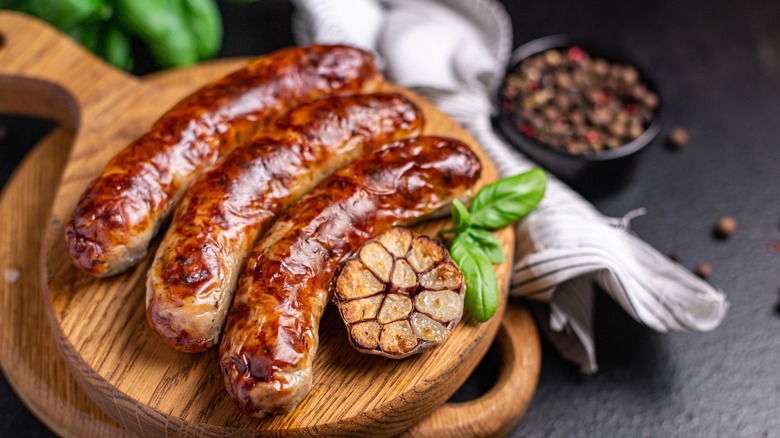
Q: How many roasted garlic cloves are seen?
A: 12